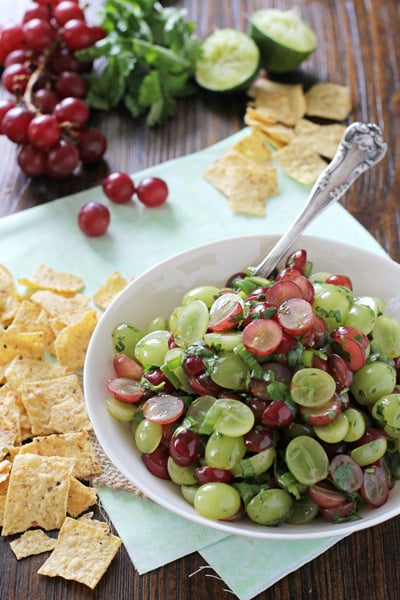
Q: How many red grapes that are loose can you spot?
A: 3